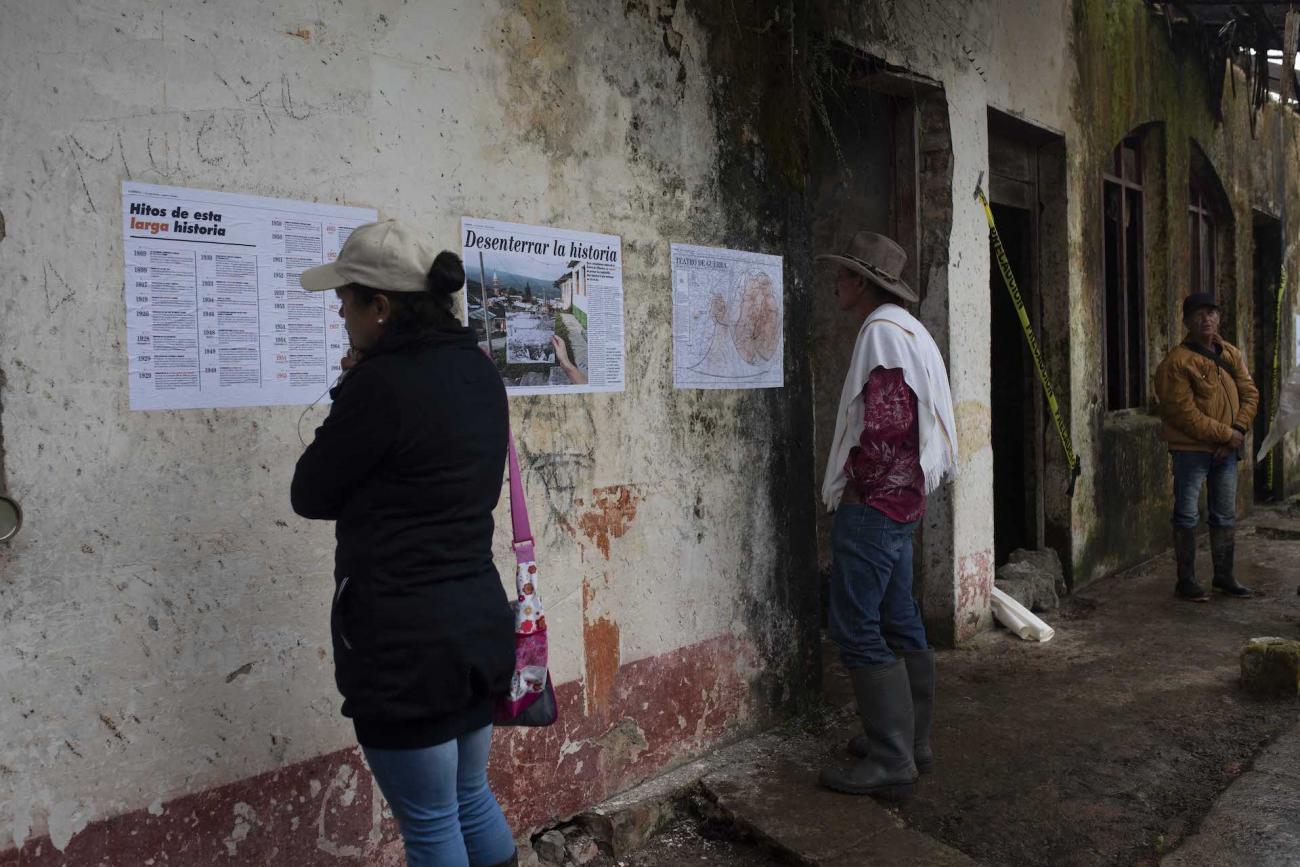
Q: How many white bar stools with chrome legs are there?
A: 0